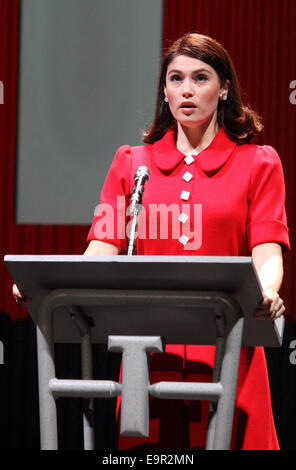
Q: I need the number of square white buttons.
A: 5